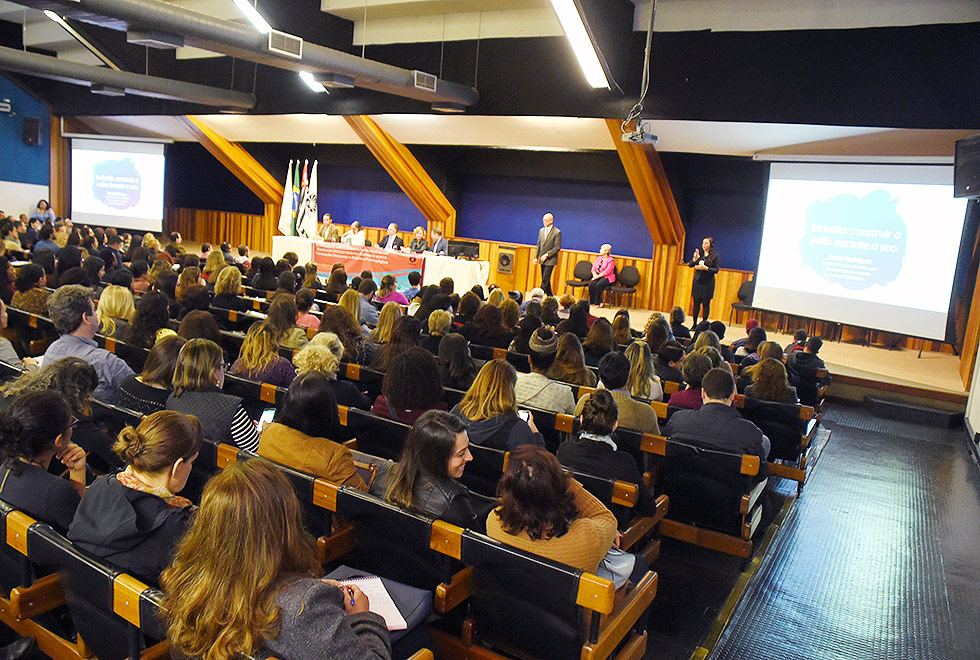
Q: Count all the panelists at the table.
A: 5